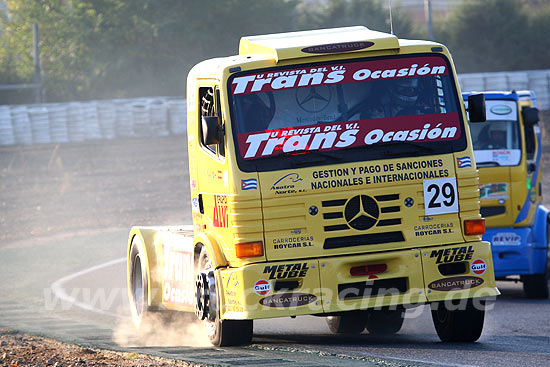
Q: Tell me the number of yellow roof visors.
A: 1